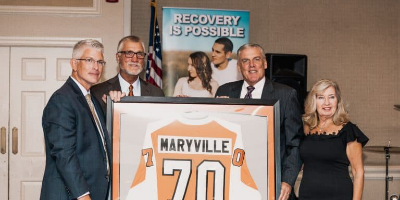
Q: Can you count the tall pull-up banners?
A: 1